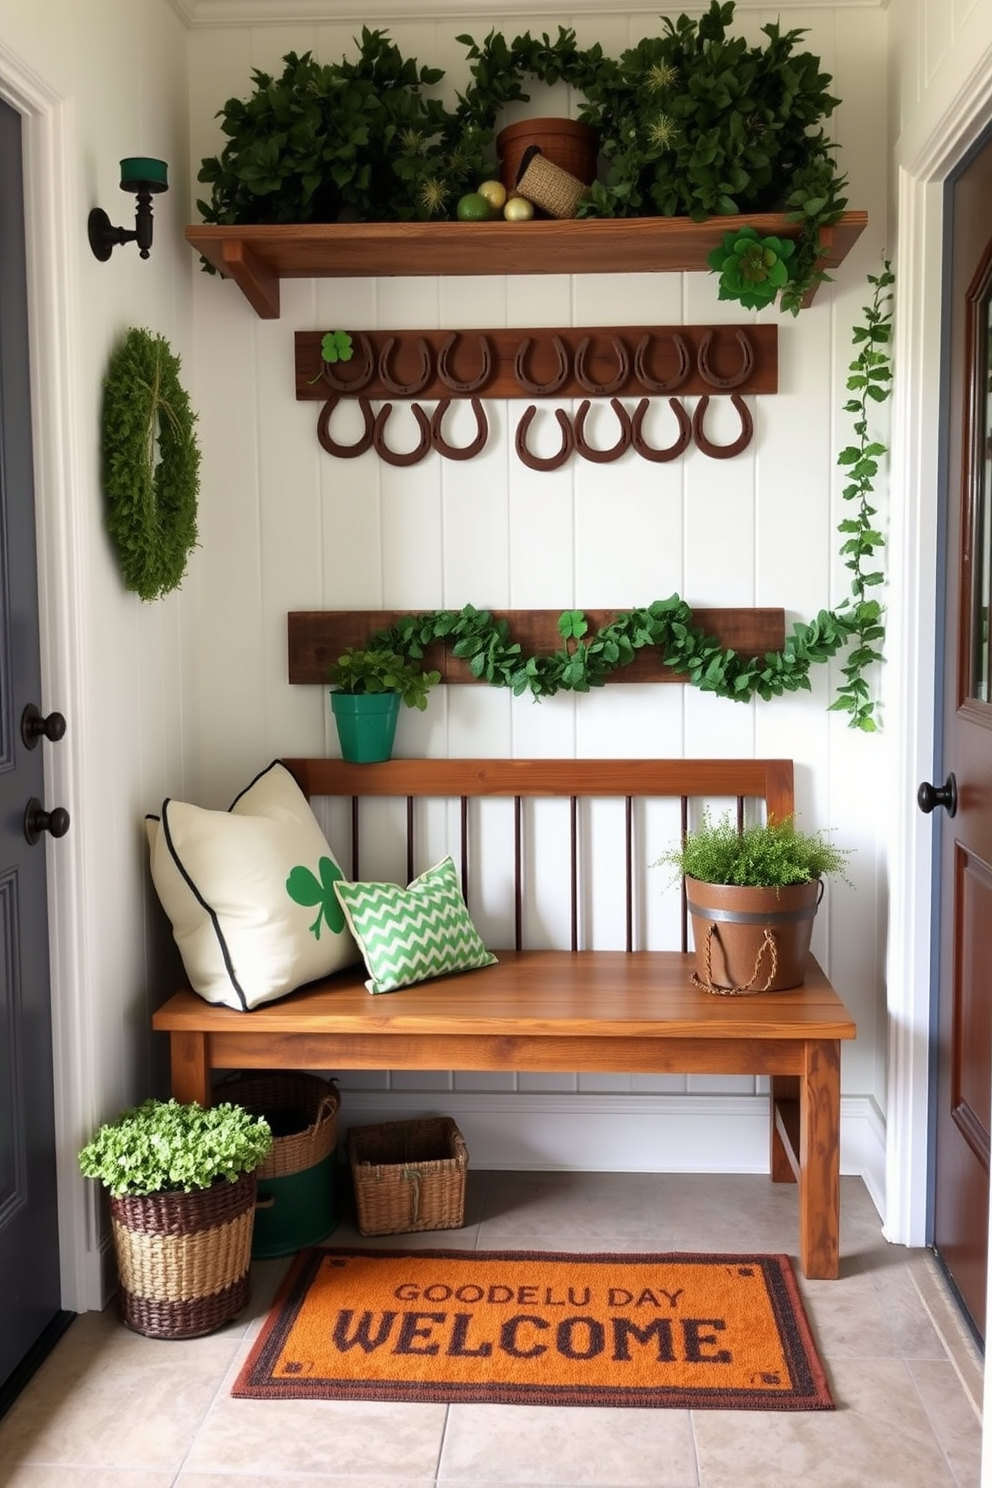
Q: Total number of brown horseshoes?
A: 14